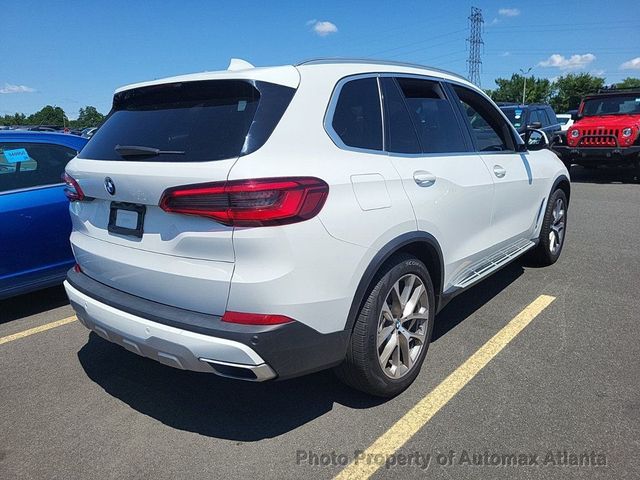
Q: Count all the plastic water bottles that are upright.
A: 0